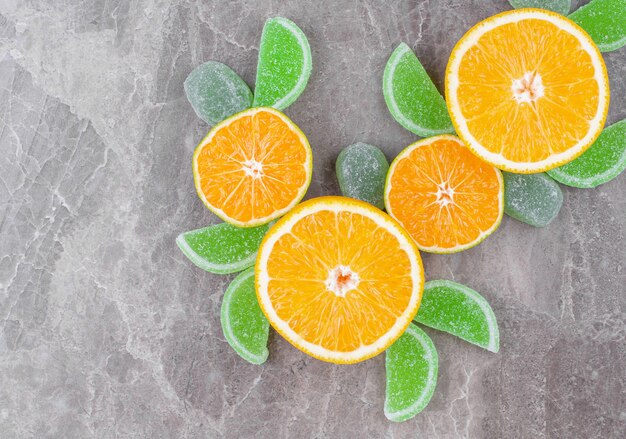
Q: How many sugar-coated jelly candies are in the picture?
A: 12